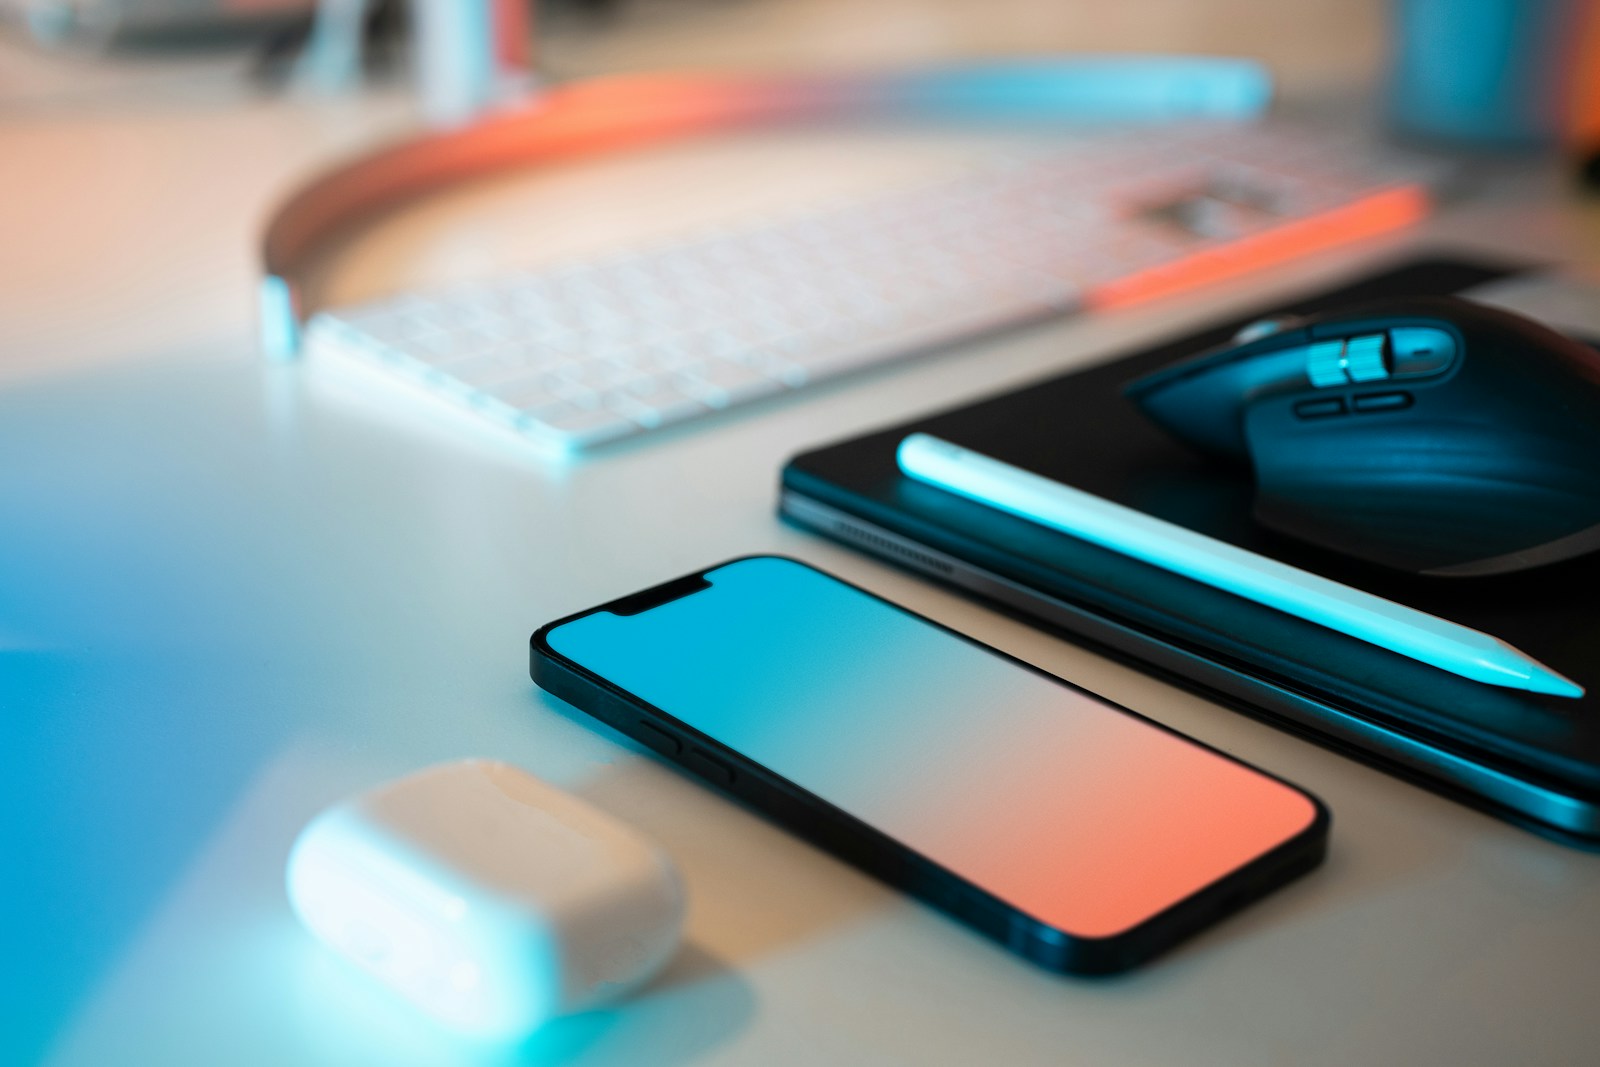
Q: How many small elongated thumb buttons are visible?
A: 2